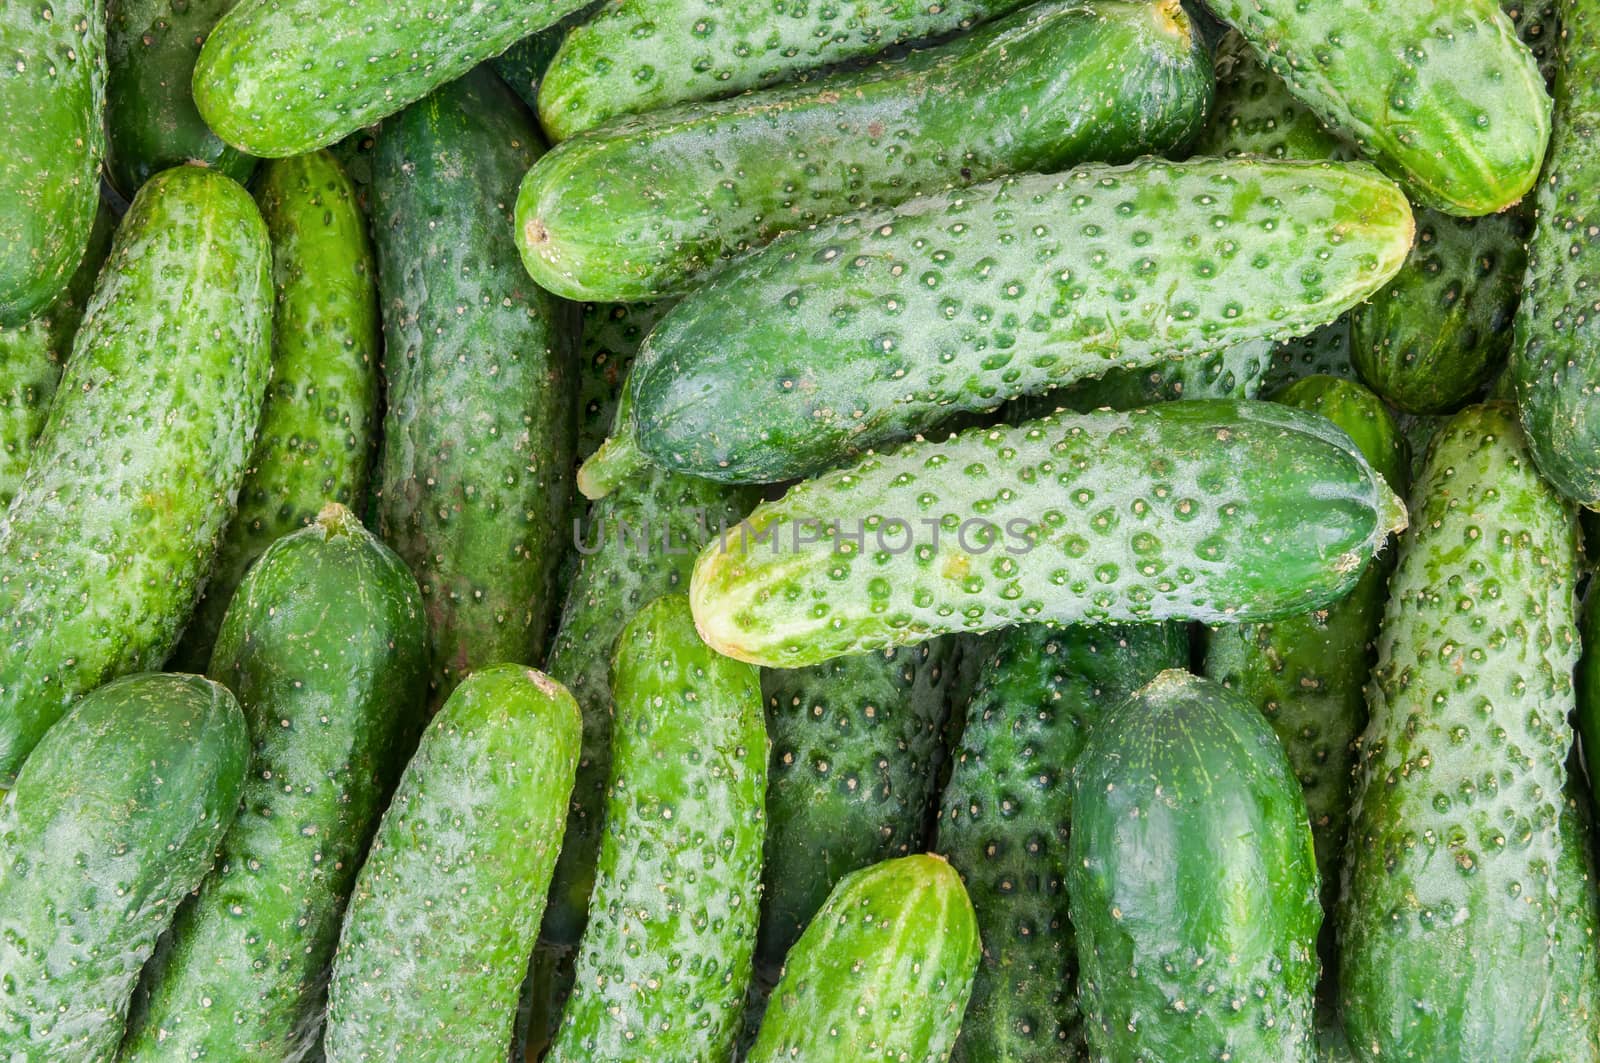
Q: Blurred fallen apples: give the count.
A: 0